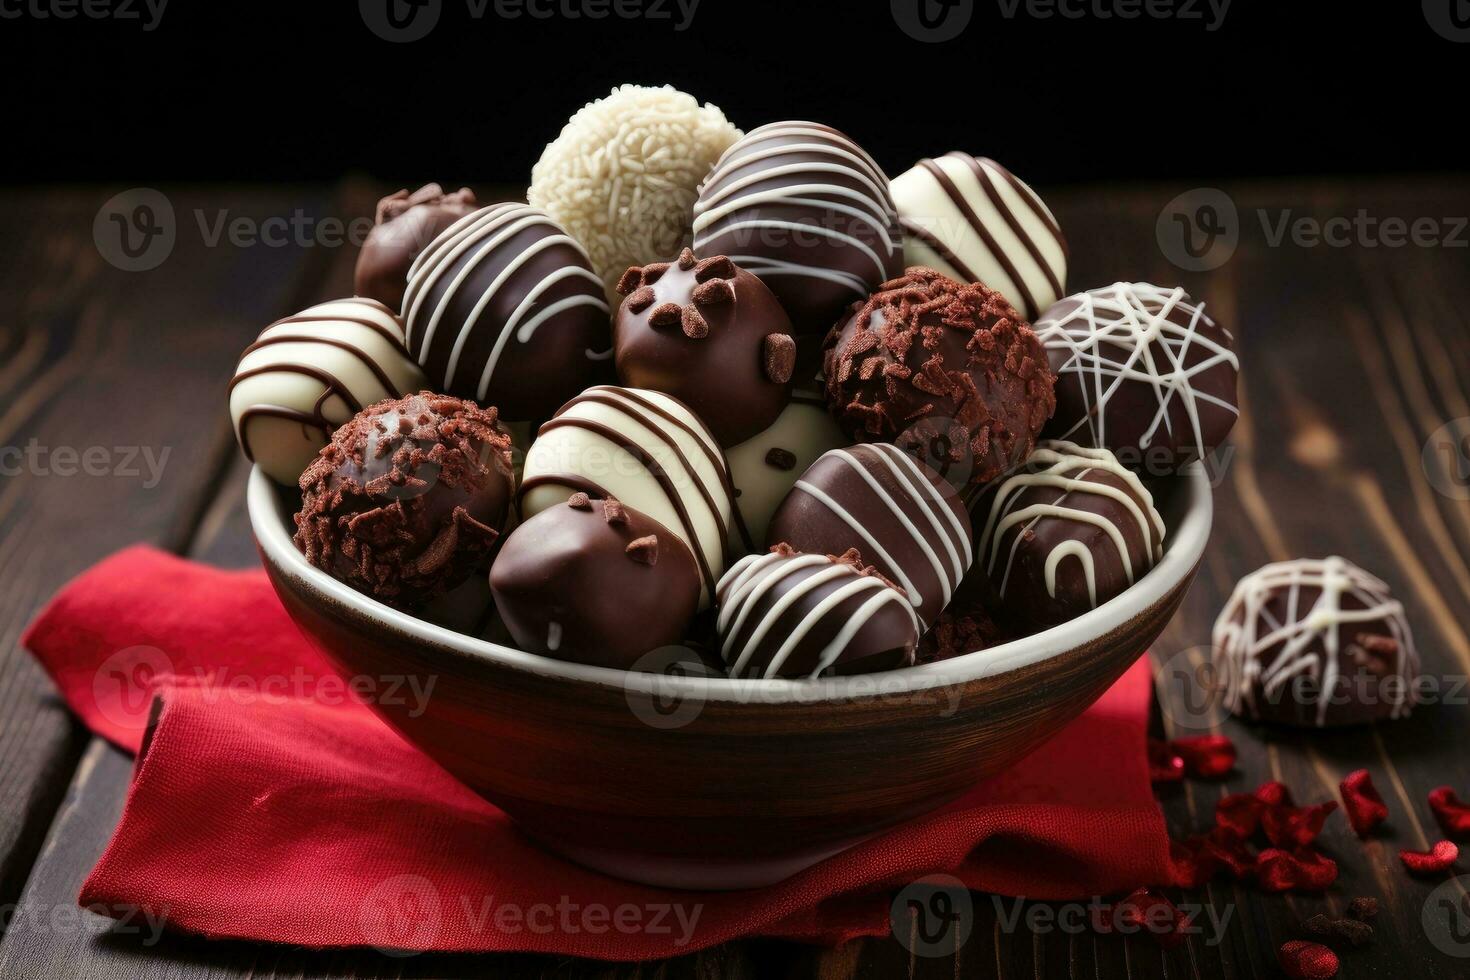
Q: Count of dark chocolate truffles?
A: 12